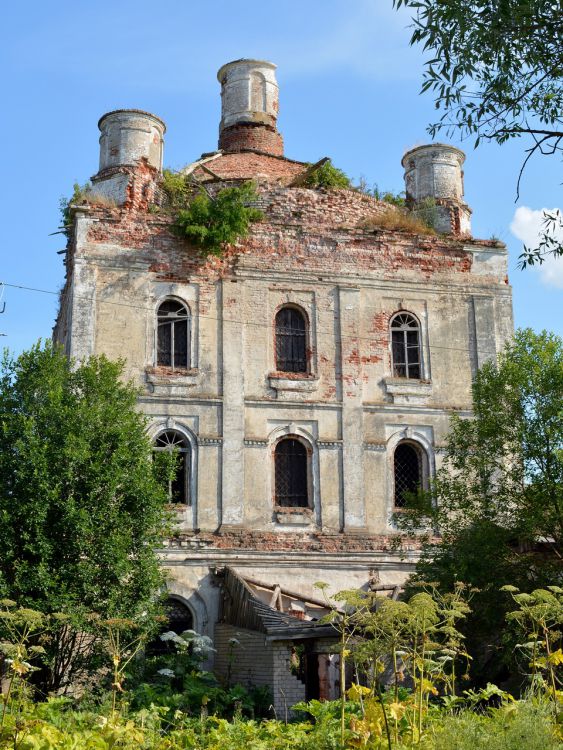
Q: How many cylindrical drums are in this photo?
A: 3